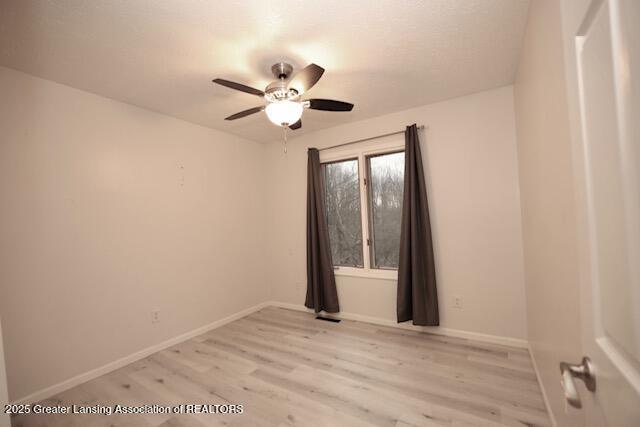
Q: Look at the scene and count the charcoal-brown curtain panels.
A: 2